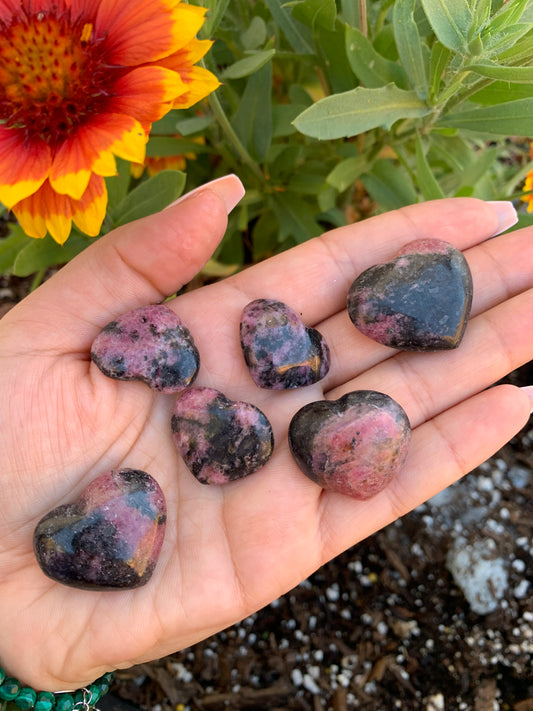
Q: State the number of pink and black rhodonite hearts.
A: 6